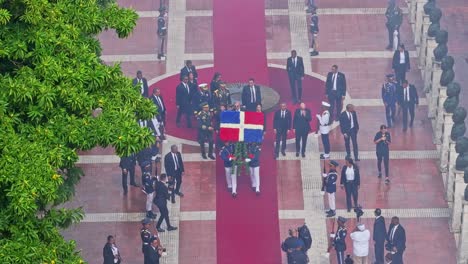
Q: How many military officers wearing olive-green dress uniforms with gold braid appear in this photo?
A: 2